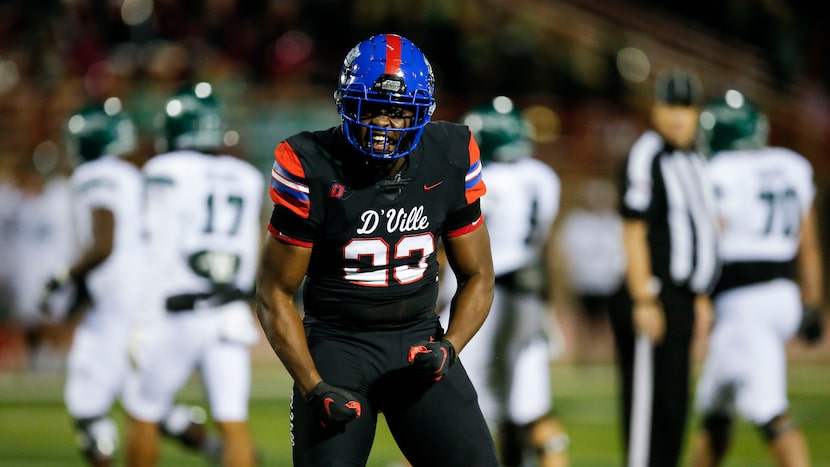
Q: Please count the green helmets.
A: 4